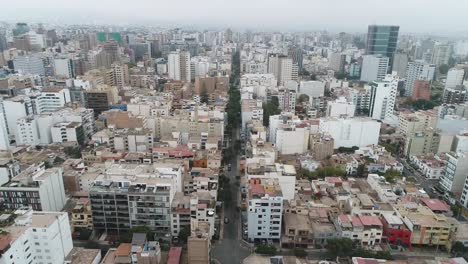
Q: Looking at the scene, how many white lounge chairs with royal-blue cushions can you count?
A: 0